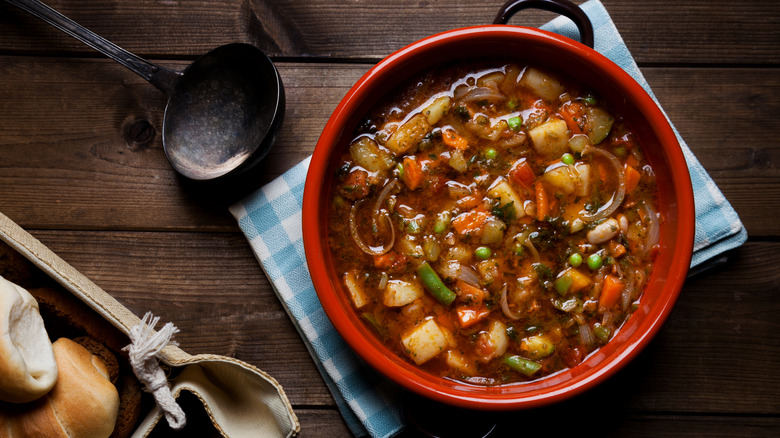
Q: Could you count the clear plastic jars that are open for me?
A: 0